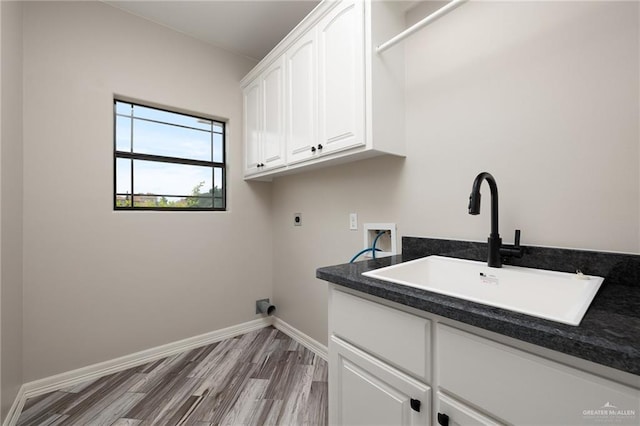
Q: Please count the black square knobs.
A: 2